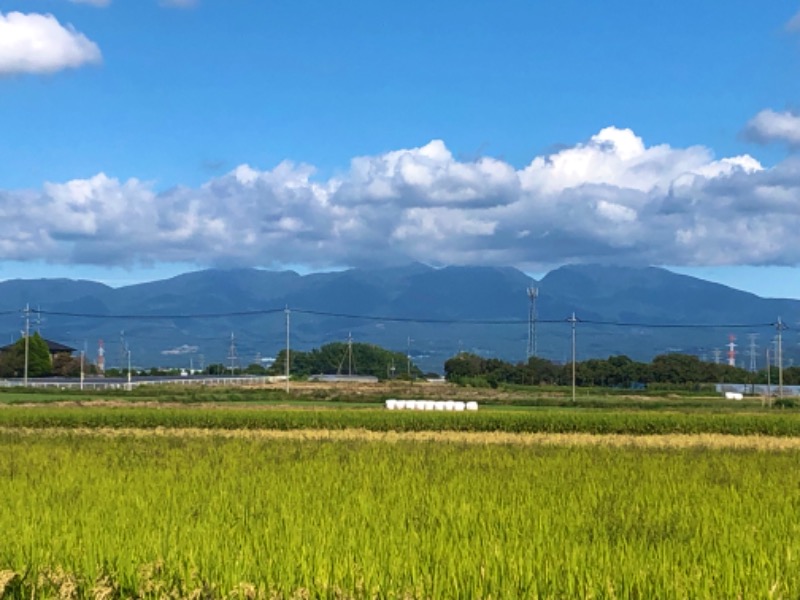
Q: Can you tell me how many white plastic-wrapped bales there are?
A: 11